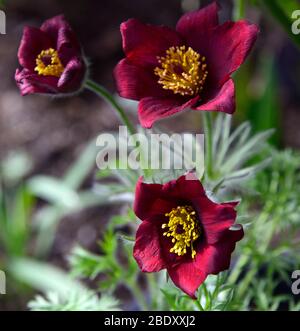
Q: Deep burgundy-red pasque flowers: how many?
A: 3